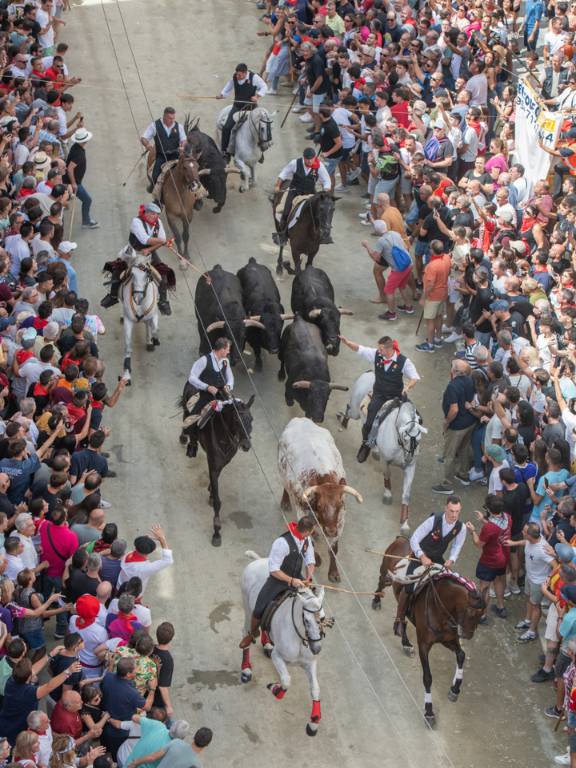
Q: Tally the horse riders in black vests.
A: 8